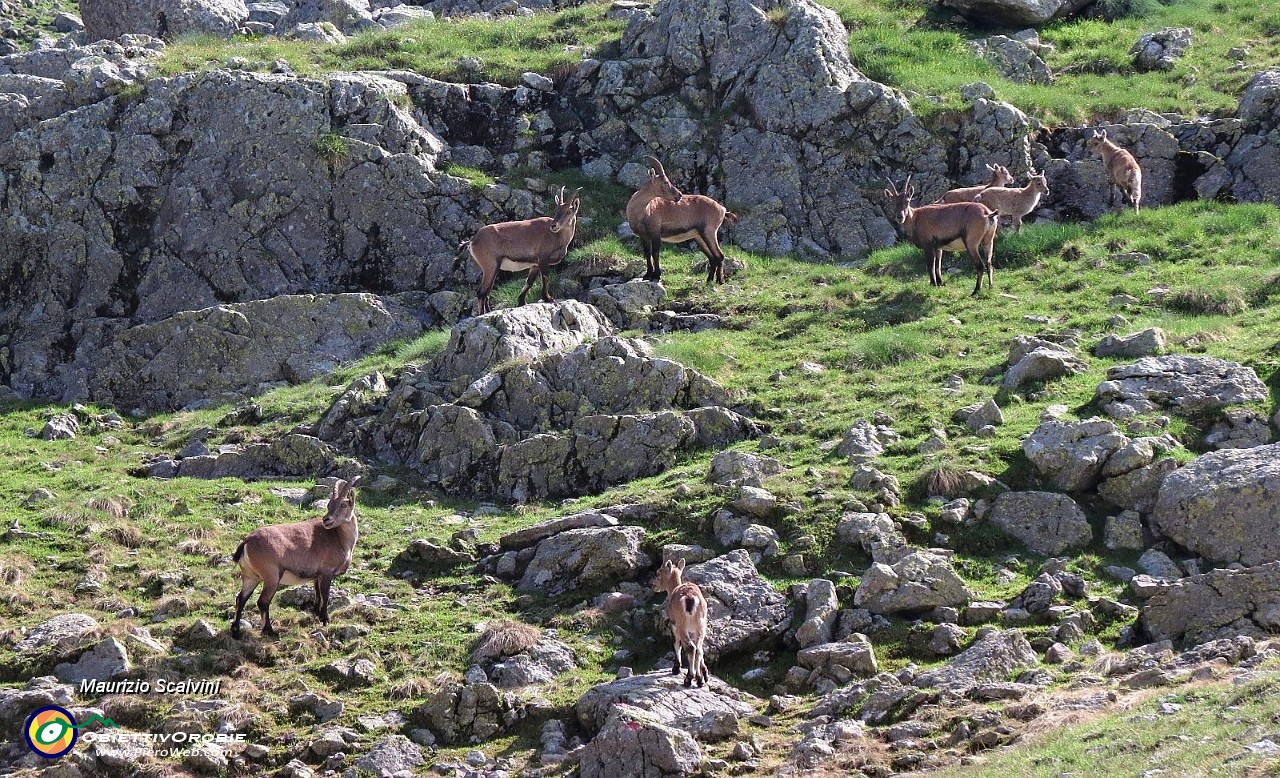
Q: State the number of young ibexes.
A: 4